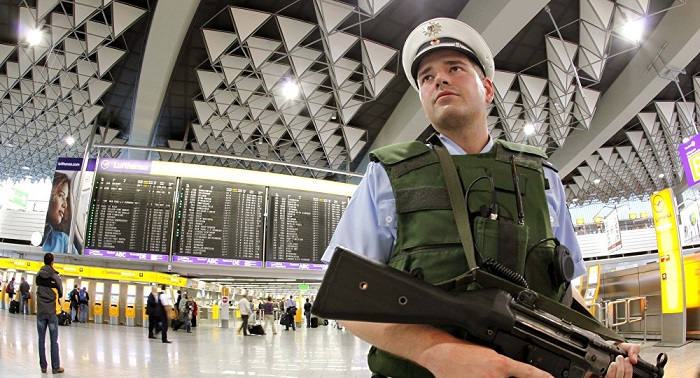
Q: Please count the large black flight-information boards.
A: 3